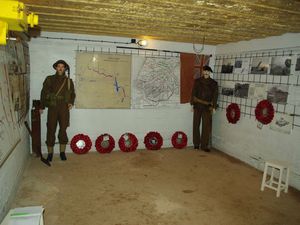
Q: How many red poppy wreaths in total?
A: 7